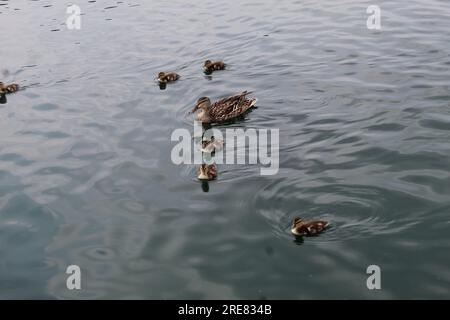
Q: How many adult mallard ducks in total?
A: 1